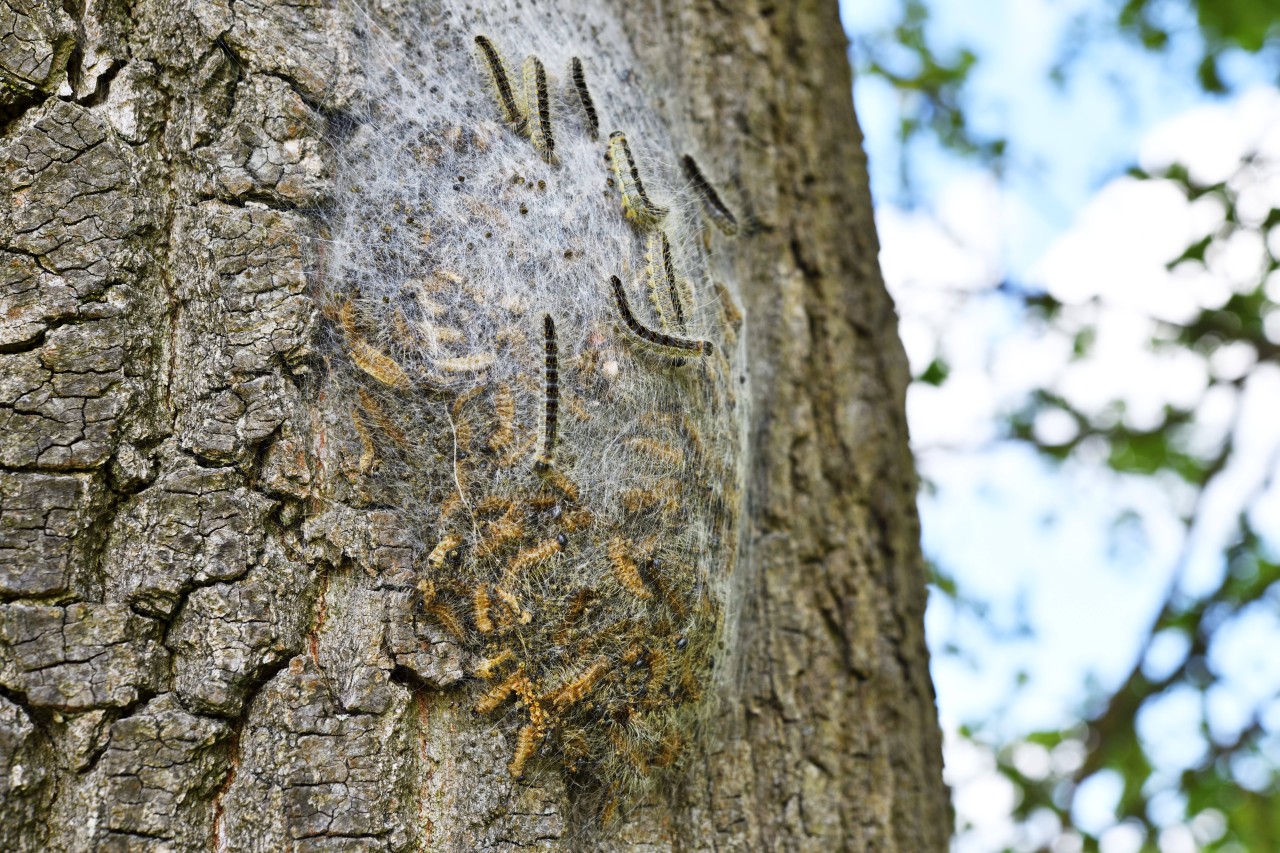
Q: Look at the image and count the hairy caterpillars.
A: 8